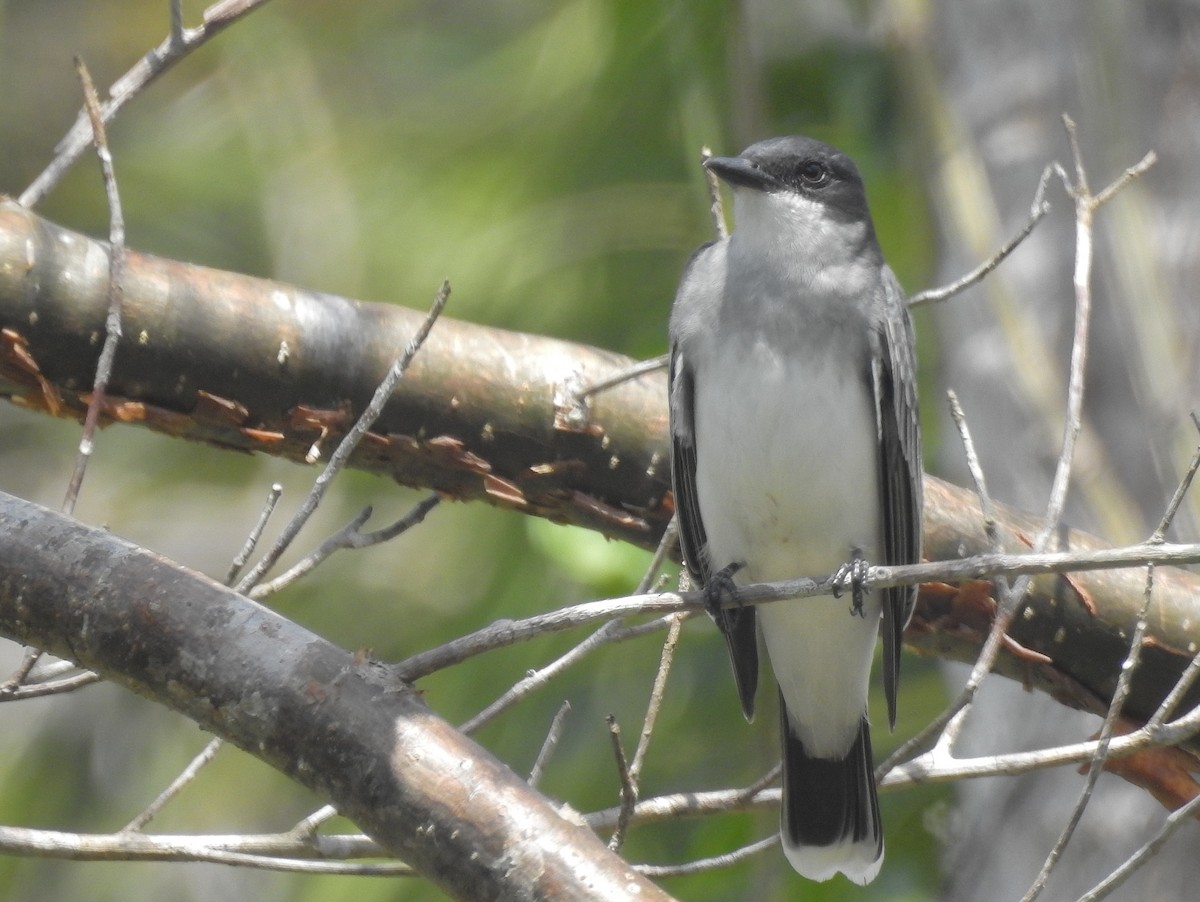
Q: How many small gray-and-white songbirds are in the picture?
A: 1